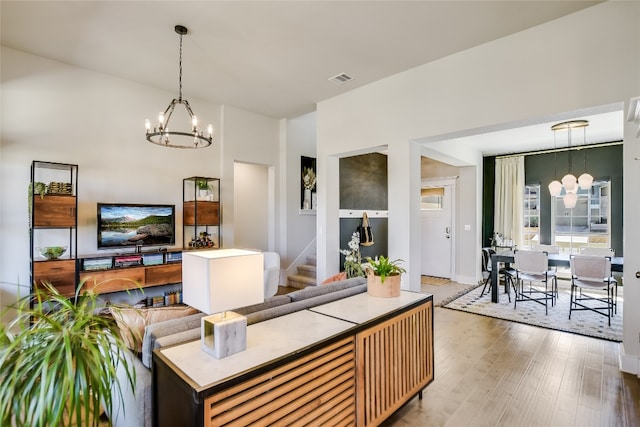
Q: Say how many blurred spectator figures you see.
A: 0